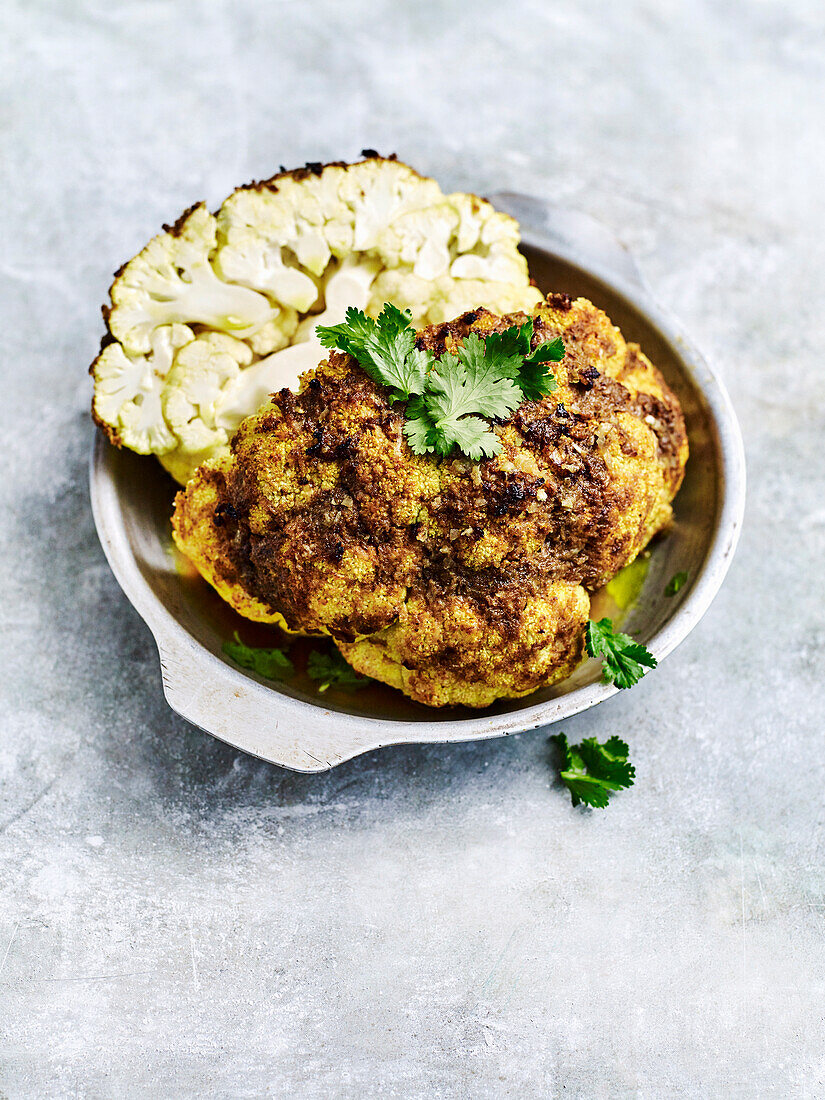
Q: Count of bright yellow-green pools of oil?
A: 1